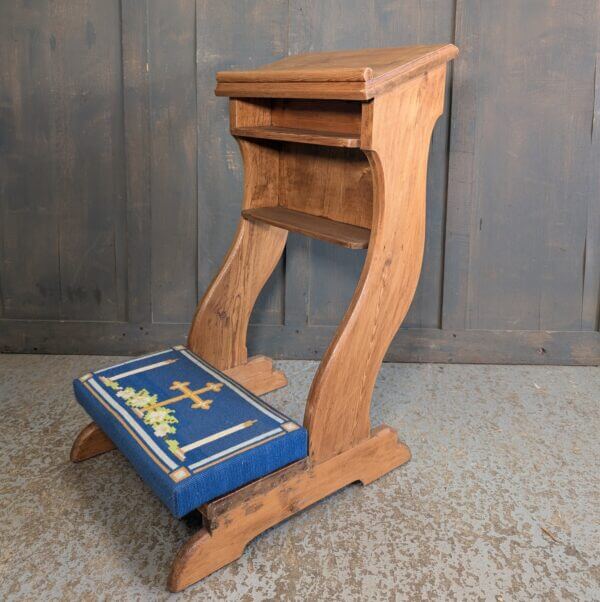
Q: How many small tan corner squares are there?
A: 4